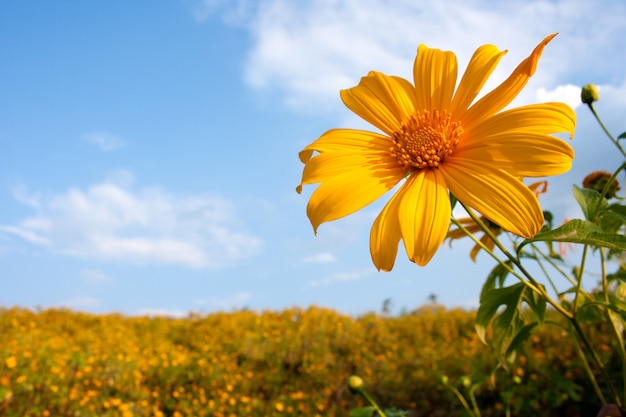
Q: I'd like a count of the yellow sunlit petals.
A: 12